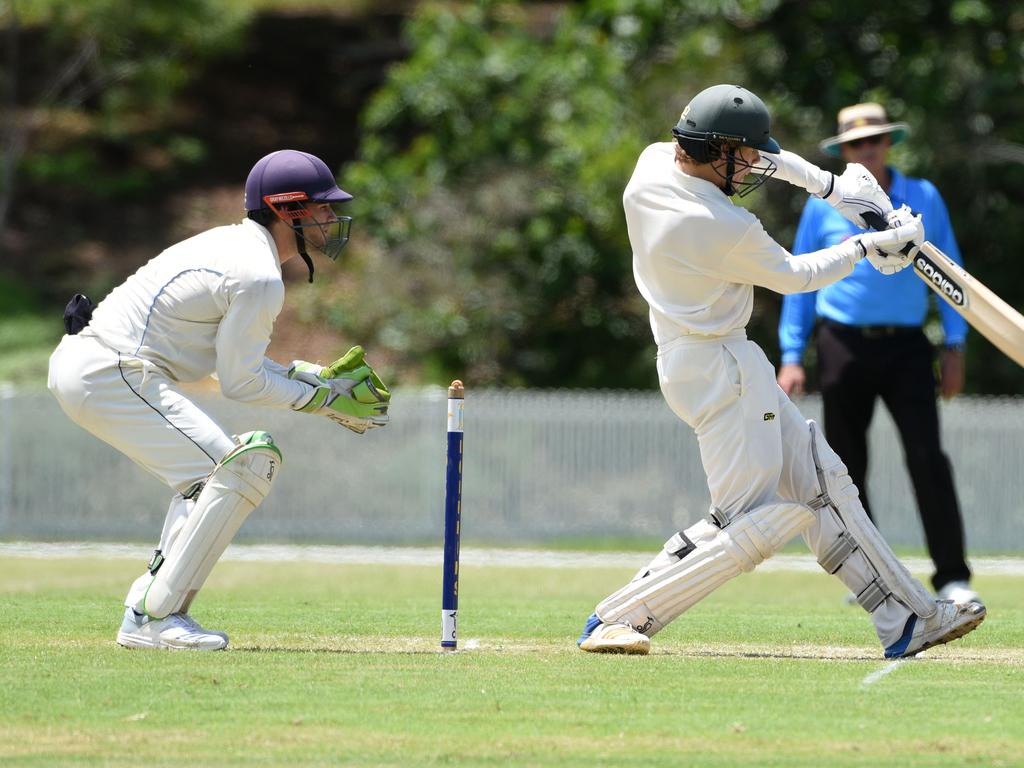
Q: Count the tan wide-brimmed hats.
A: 1